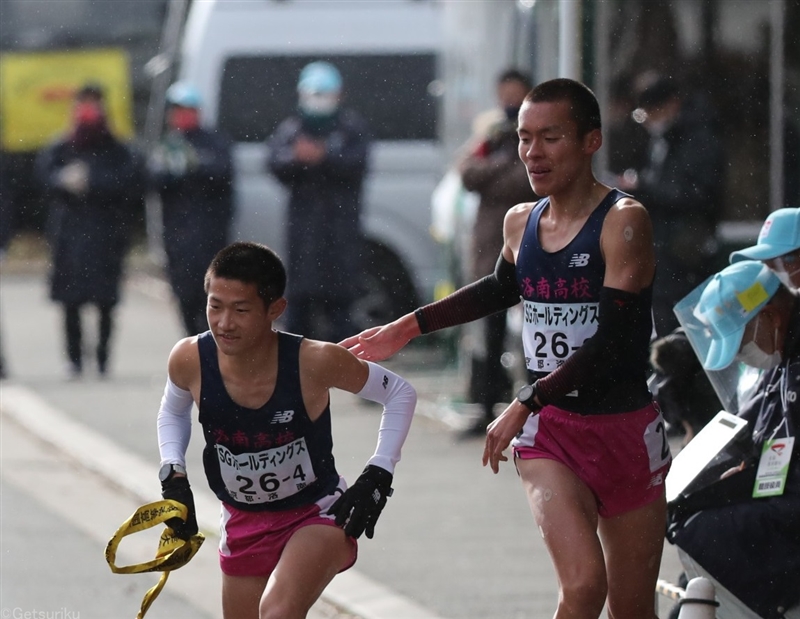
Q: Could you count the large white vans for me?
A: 1